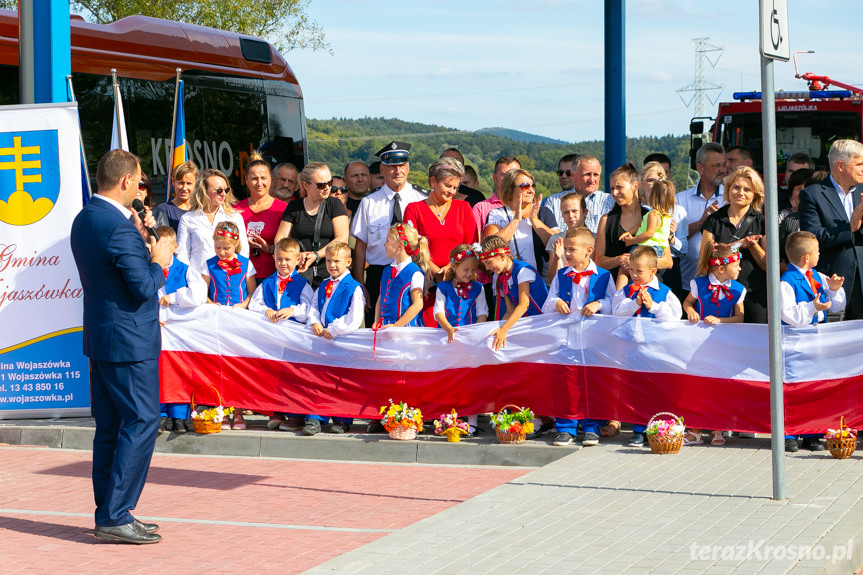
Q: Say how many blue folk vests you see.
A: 11